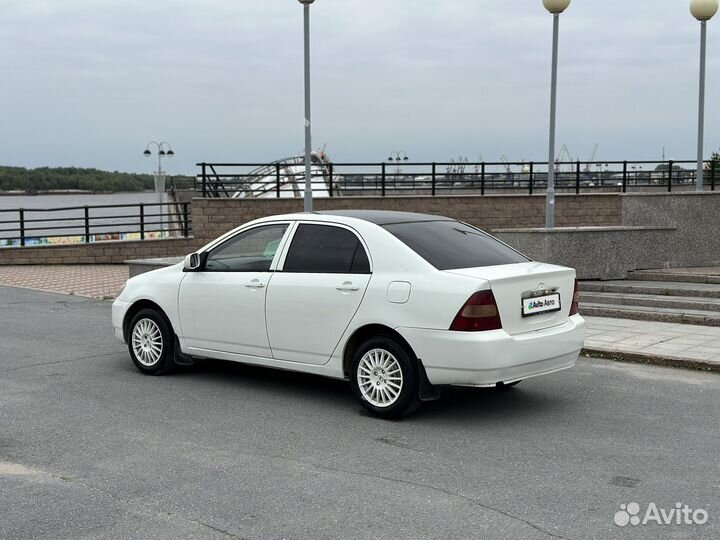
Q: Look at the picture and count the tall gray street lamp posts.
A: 3